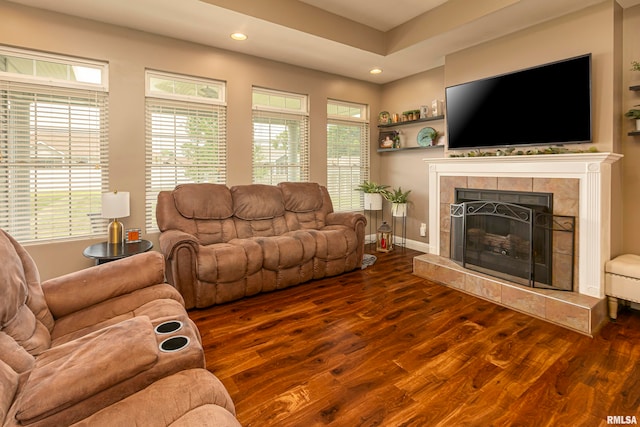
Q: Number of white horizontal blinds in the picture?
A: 4